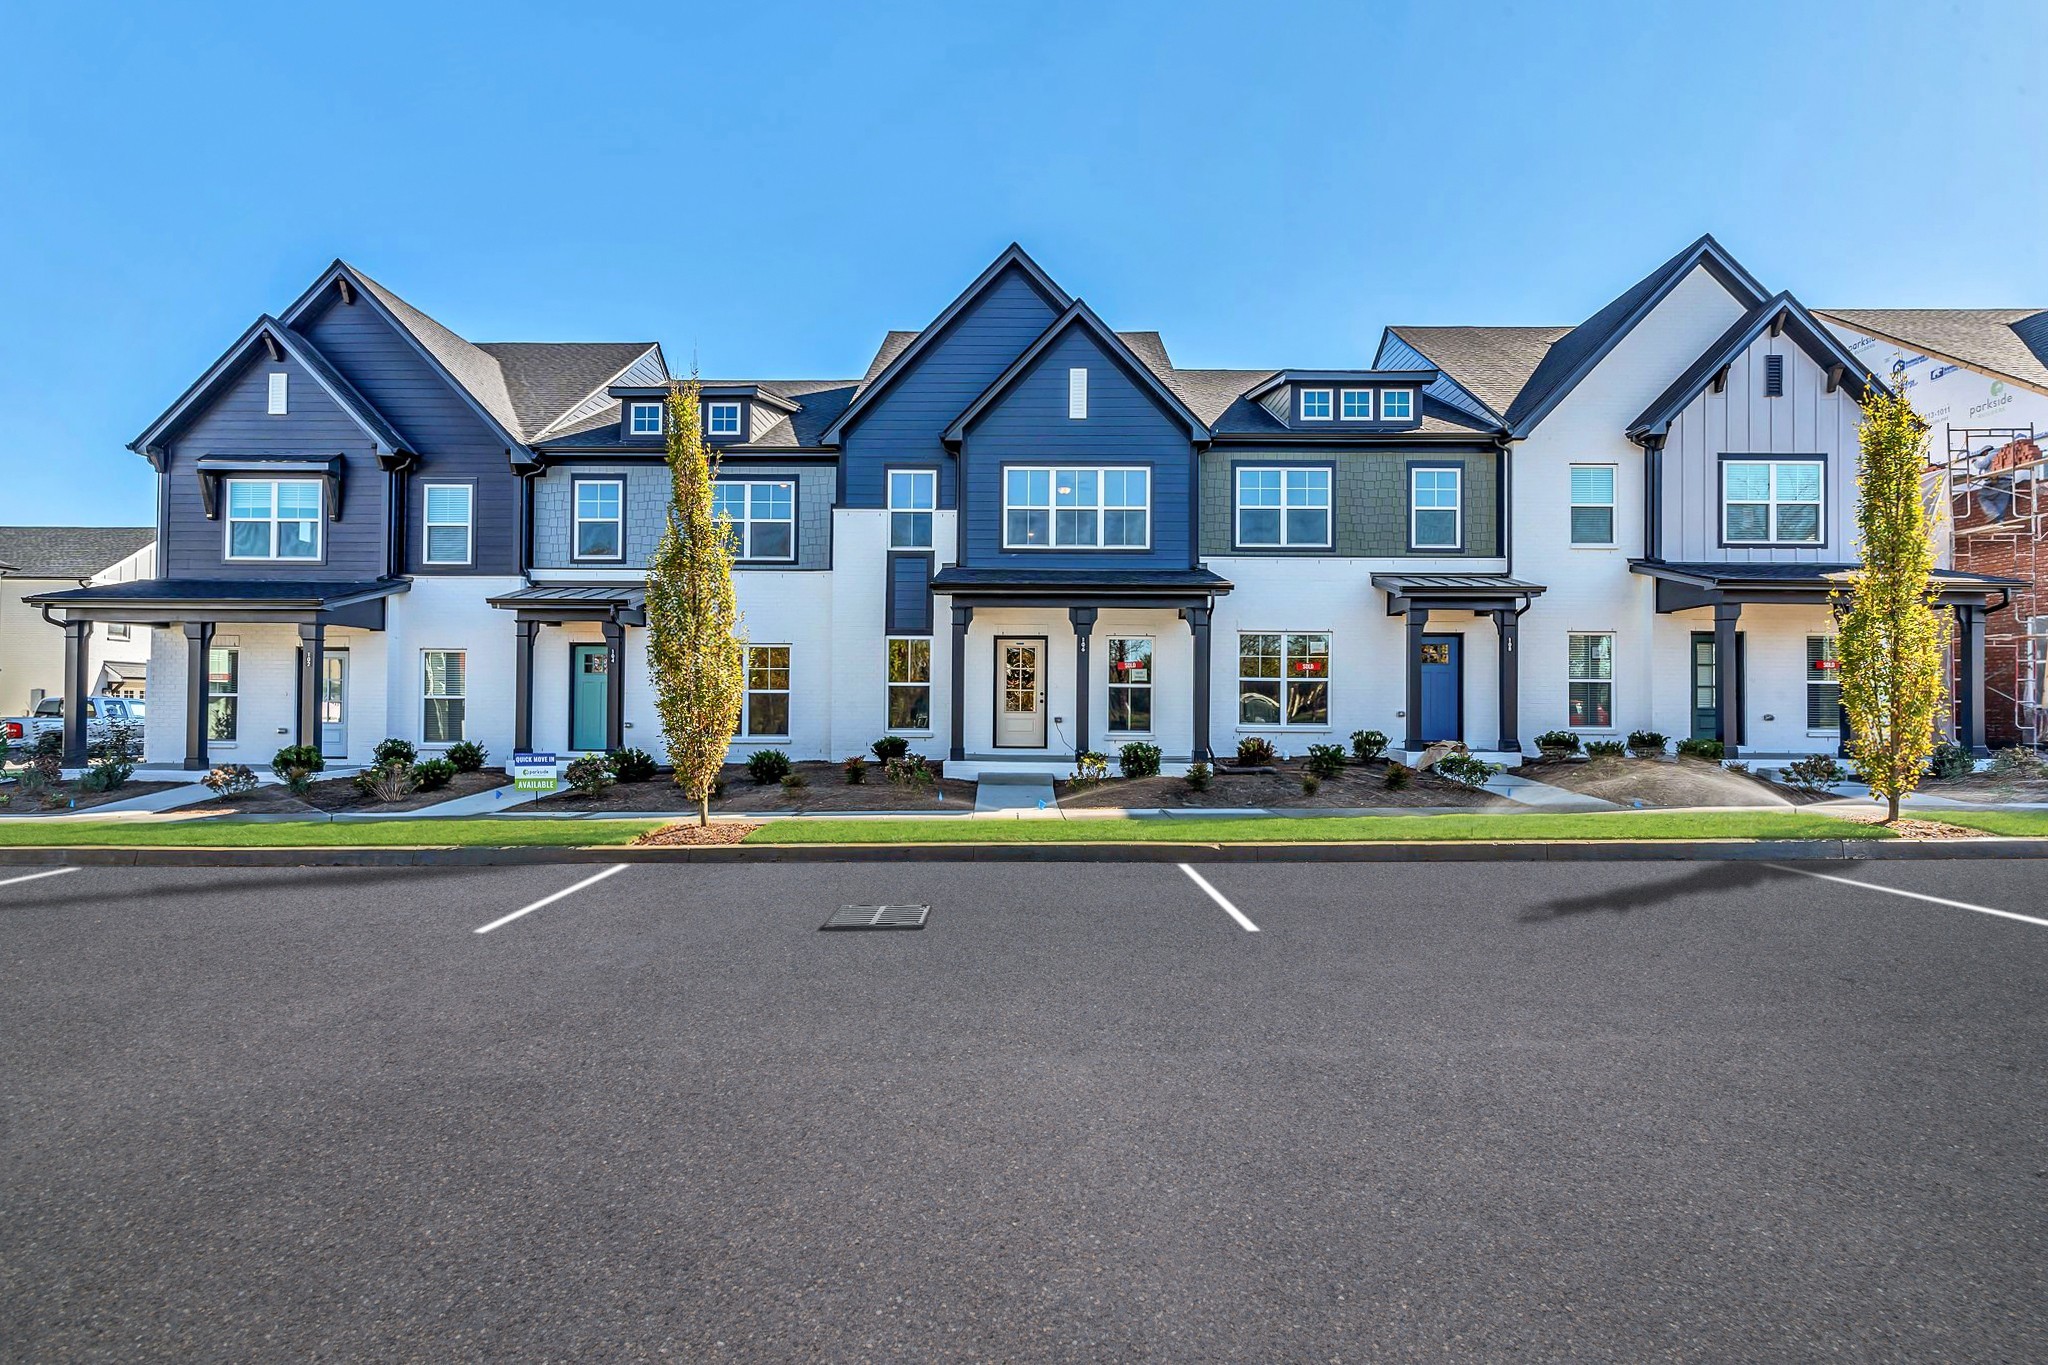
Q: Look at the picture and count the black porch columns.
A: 13